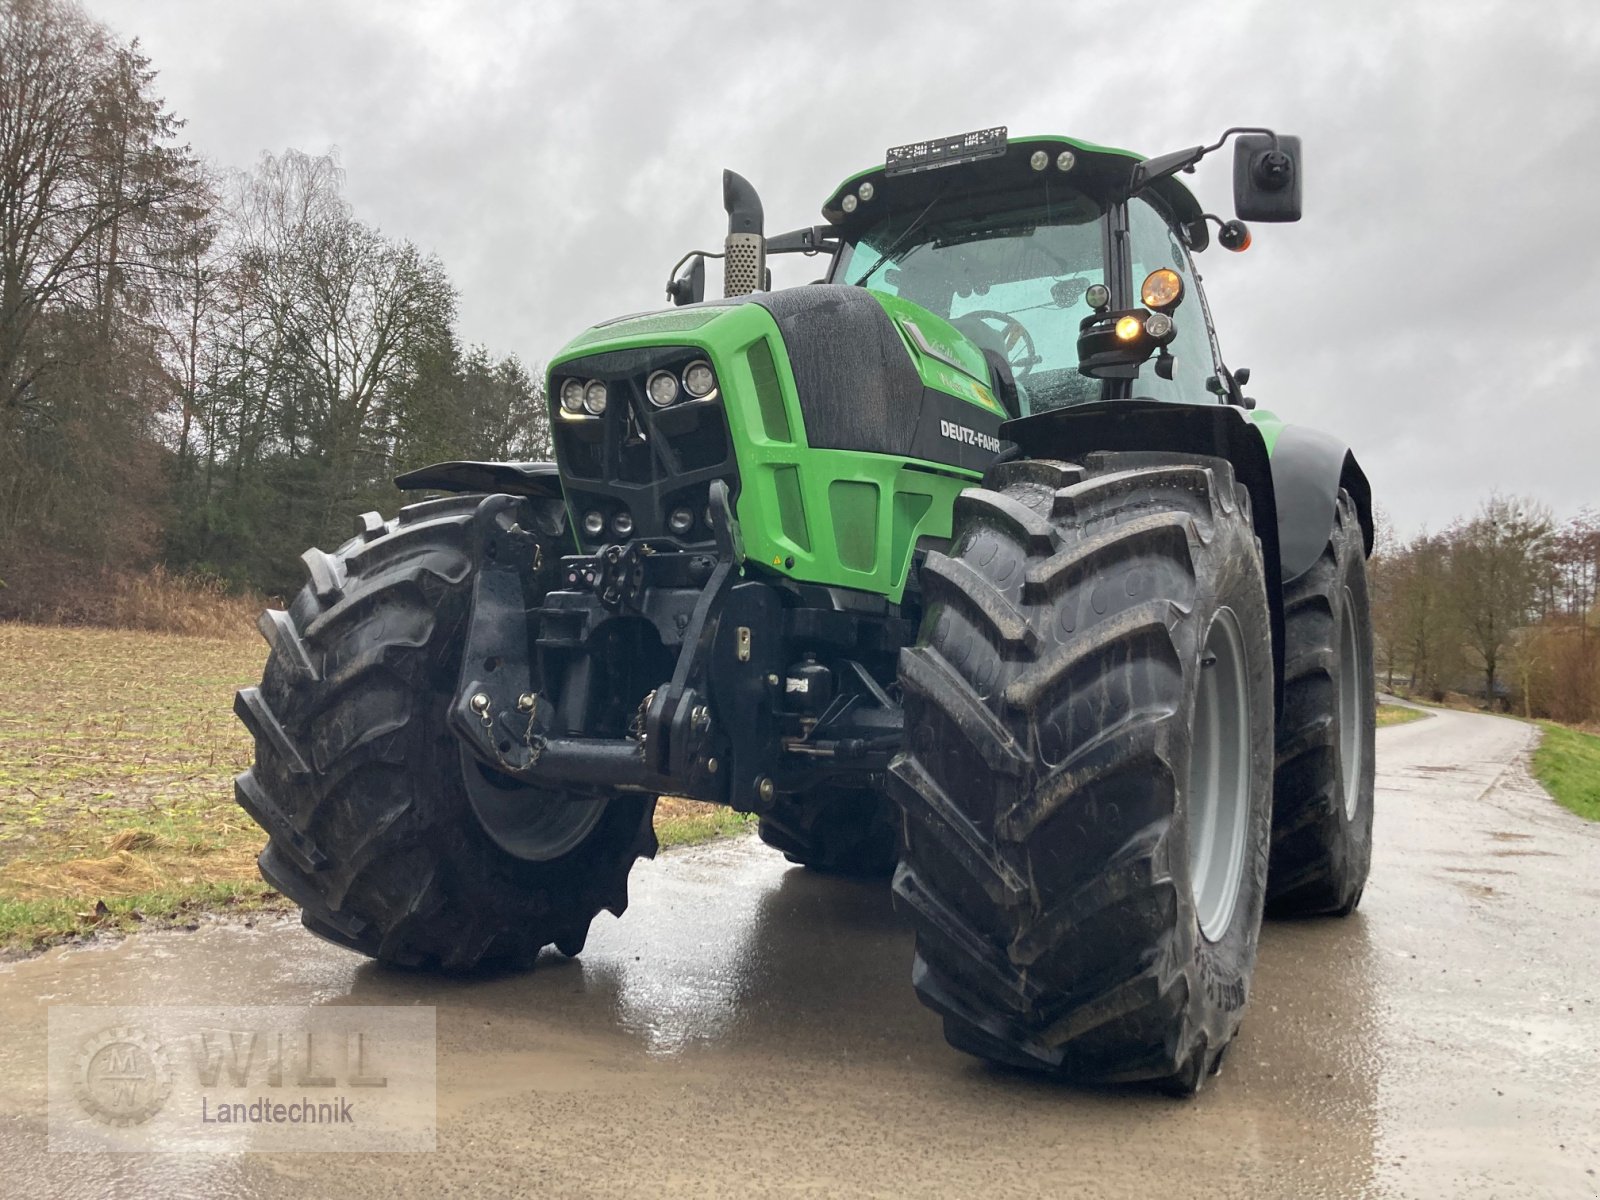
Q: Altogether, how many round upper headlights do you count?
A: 4